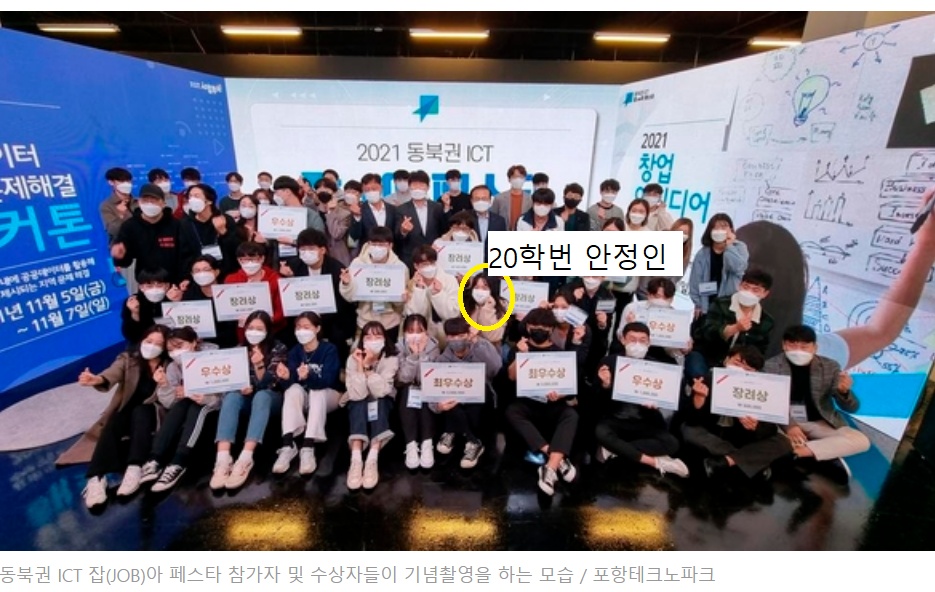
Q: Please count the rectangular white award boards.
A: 13